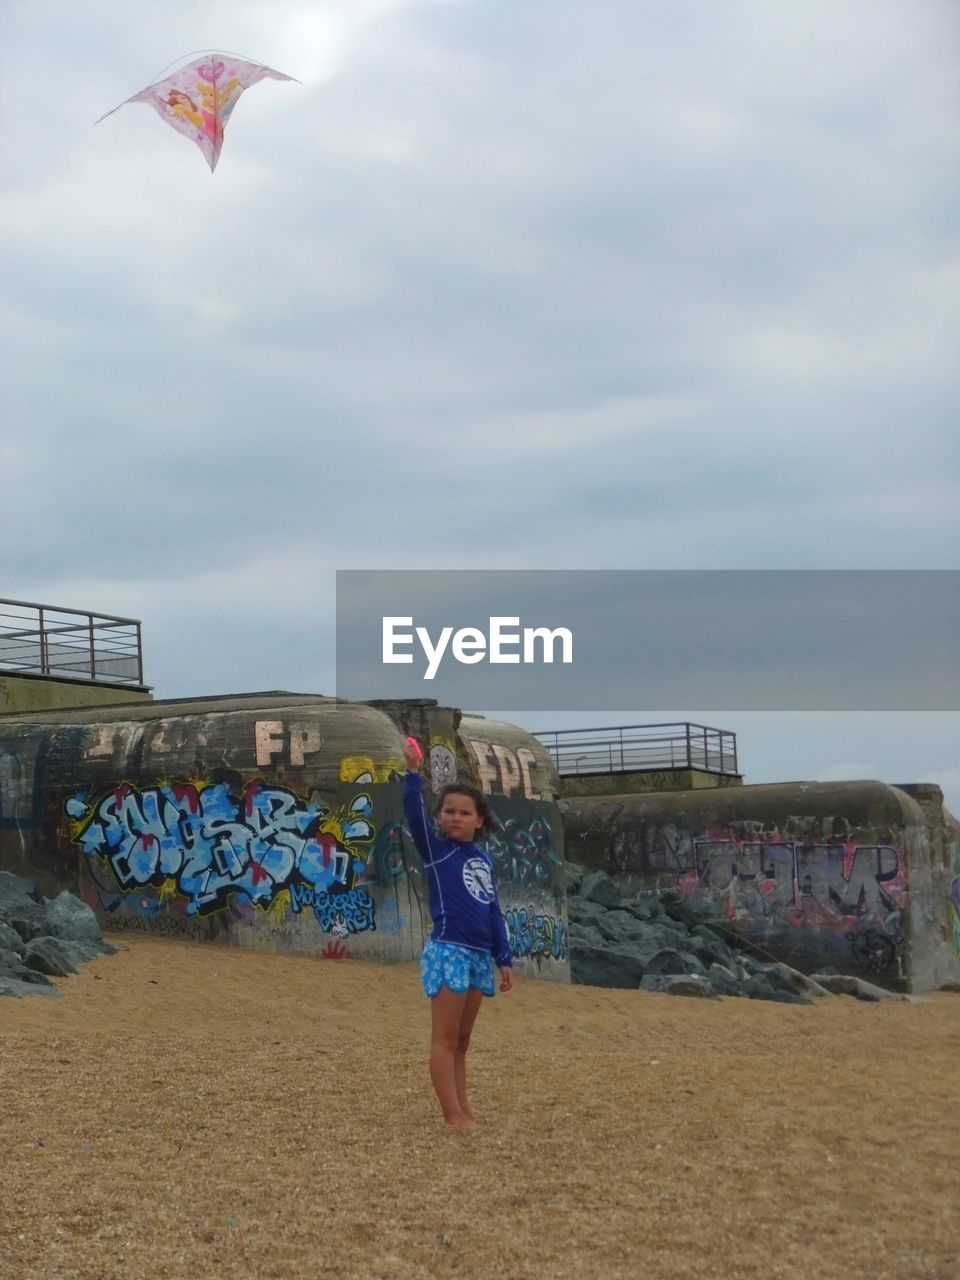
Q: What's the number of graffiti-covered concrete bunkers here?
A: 2